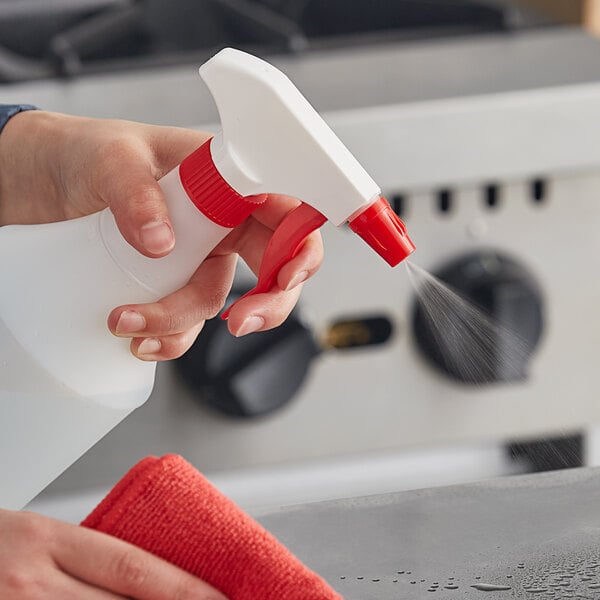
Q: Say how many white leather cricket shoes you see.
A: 0